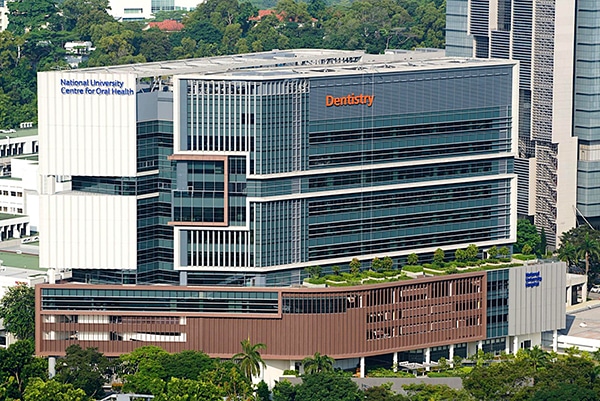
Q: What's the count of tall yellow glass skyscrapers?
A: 0